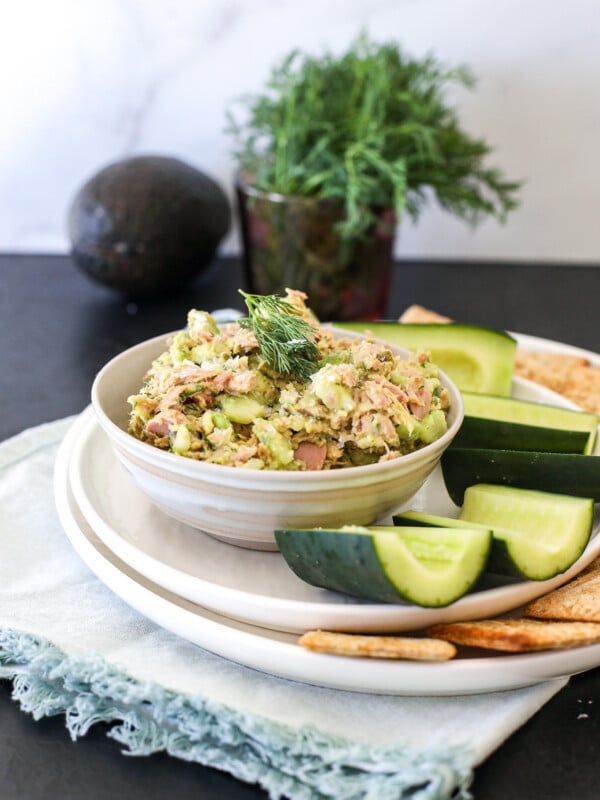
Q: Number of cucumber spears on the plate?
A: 5